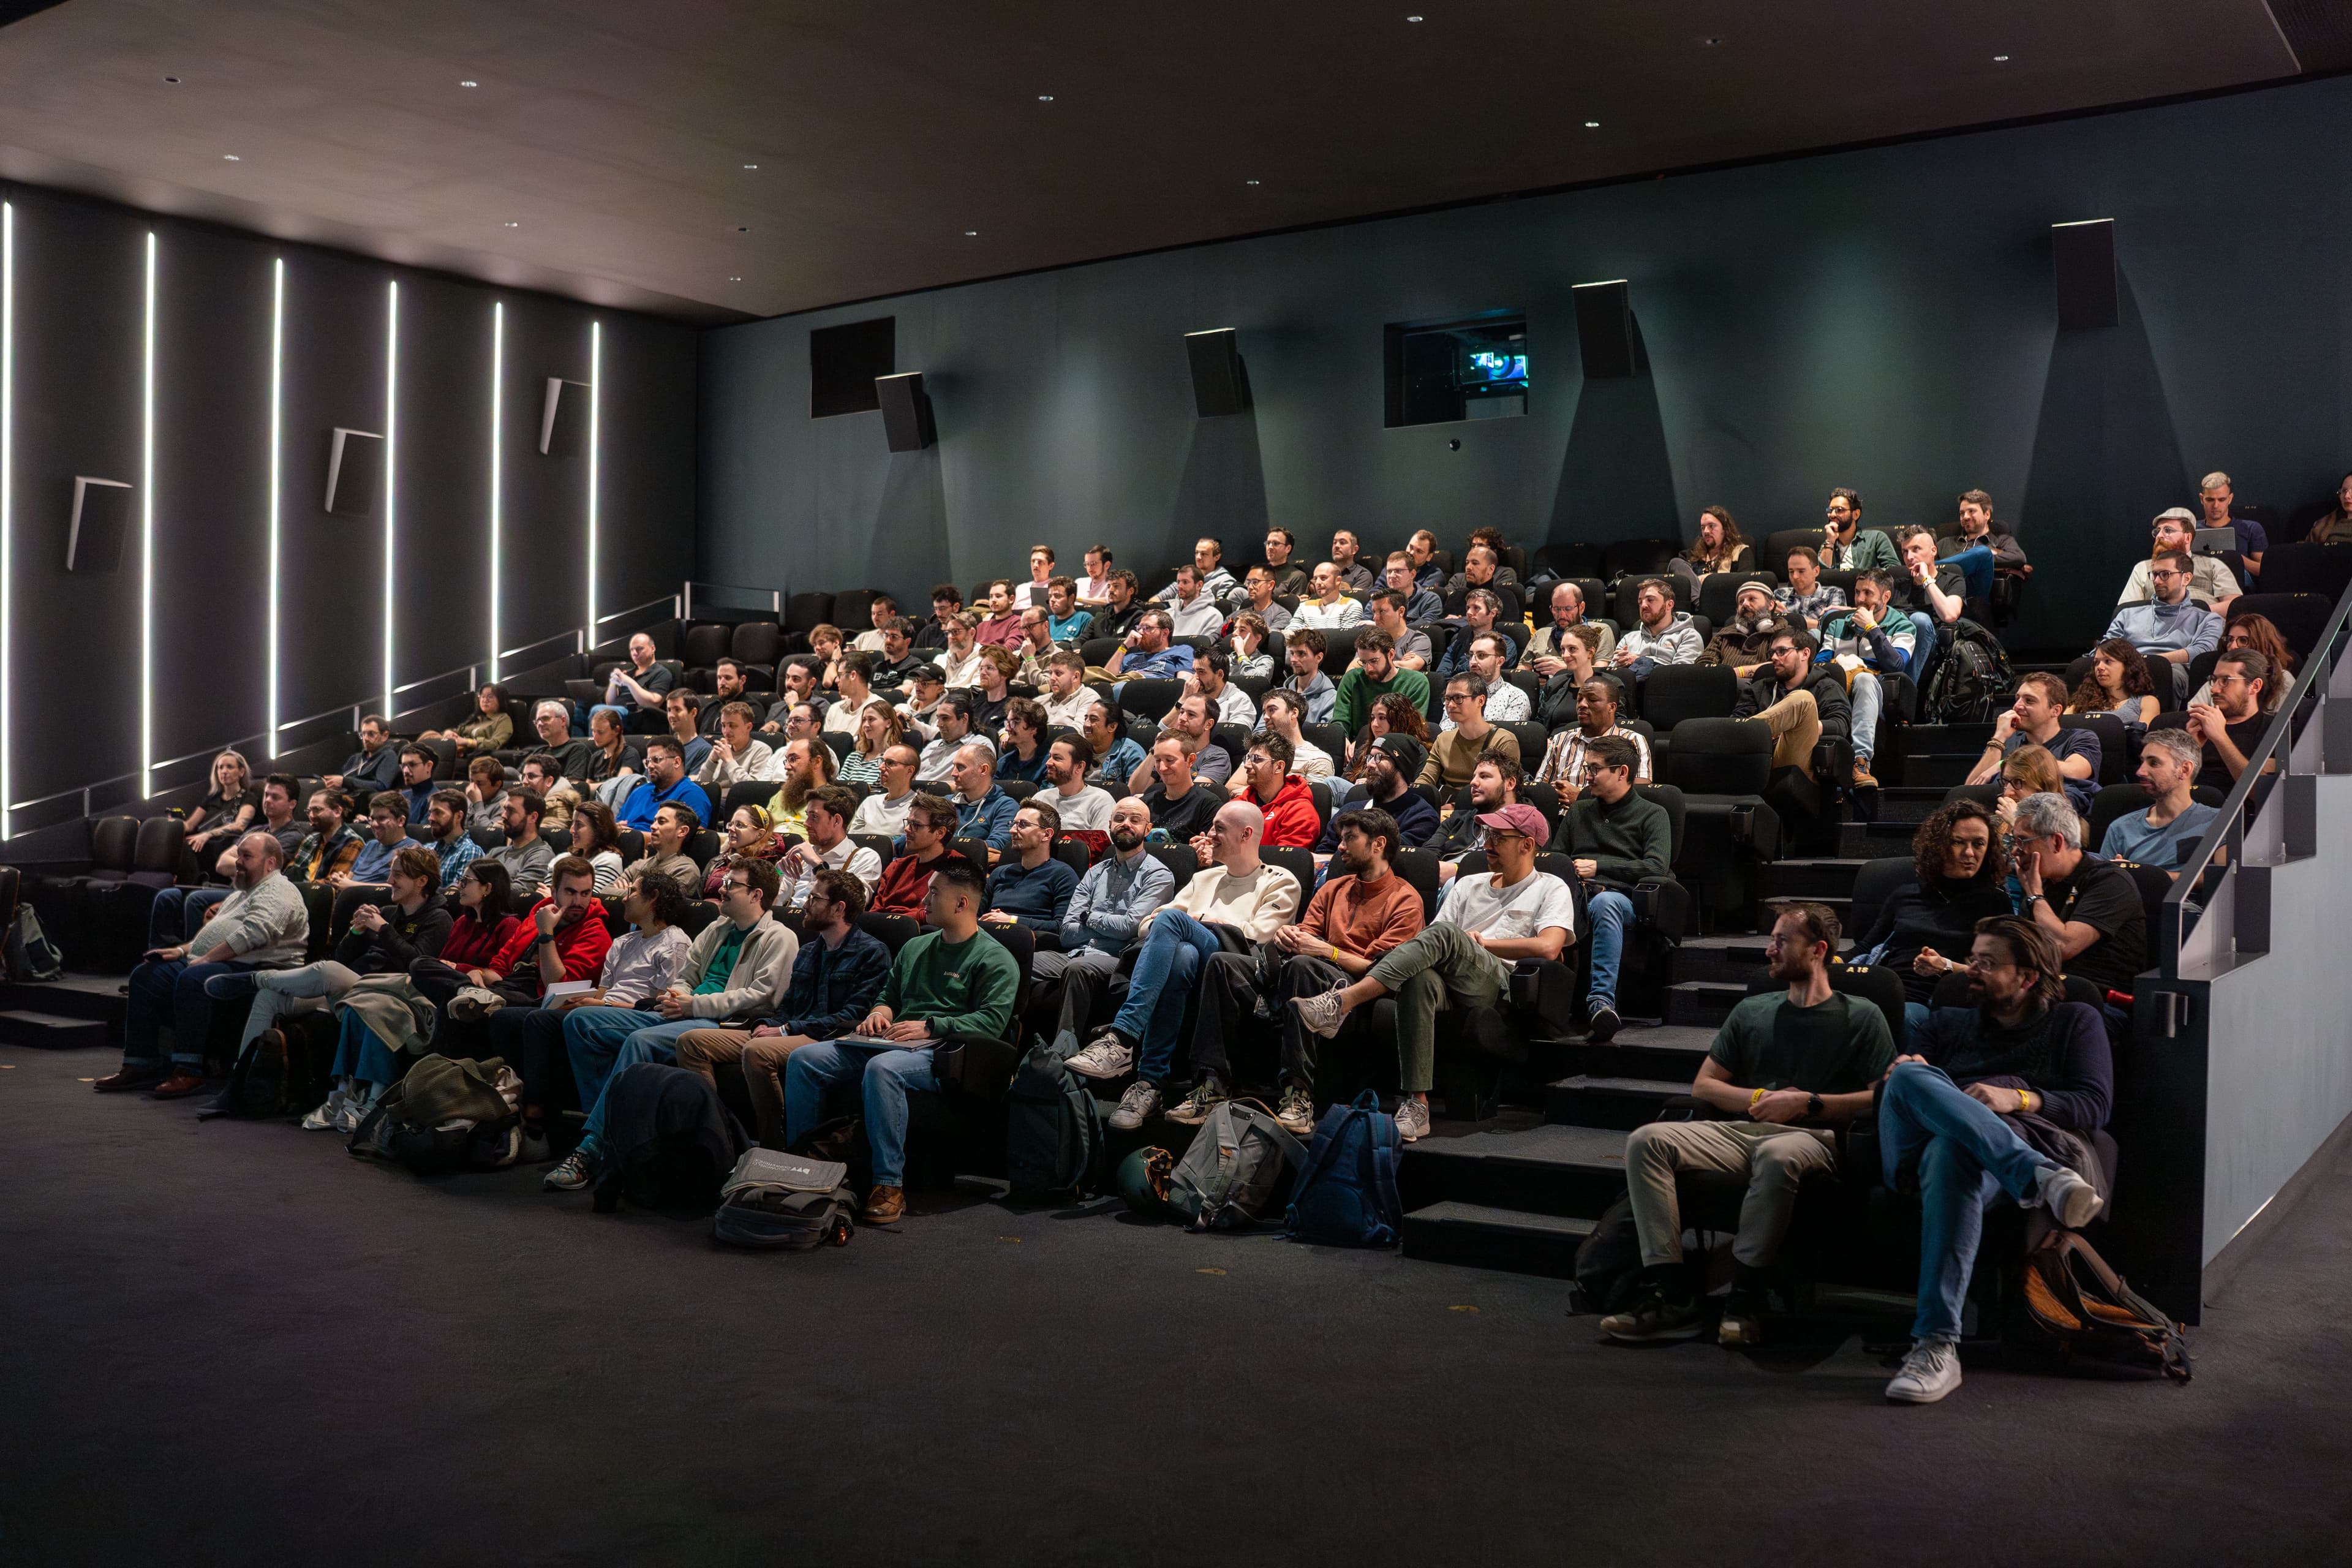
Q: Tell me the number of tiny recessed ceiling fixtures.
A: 14